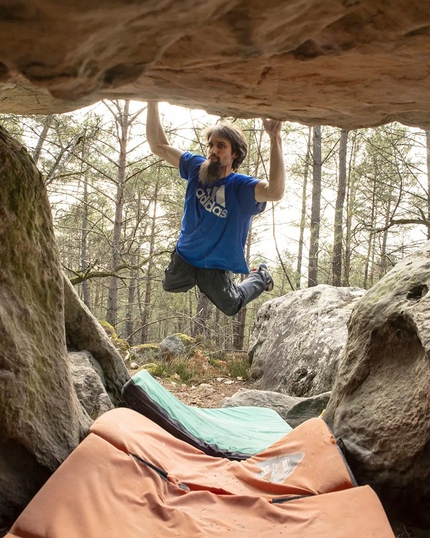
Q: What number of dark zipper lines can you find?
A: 2